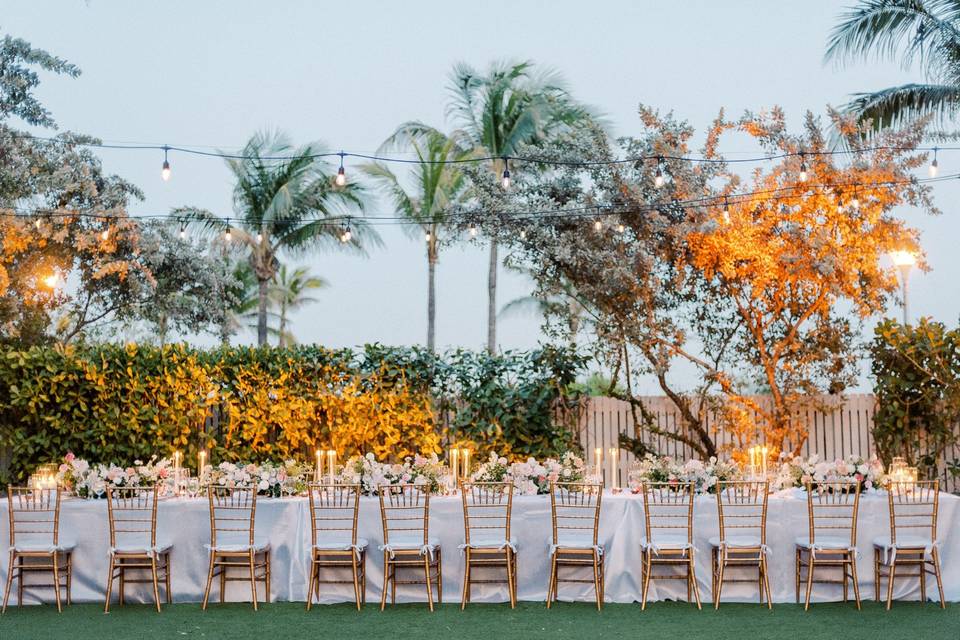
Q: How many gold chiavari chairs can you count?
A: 11